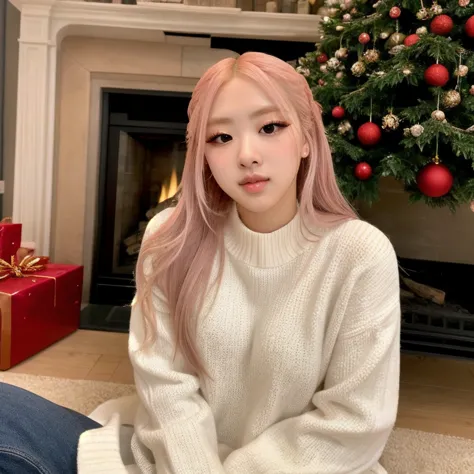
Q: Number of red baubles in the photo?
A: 11